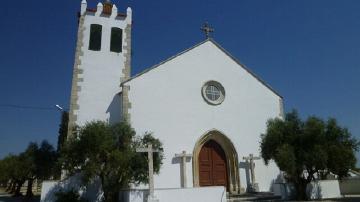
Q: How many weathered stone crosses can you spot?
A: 3